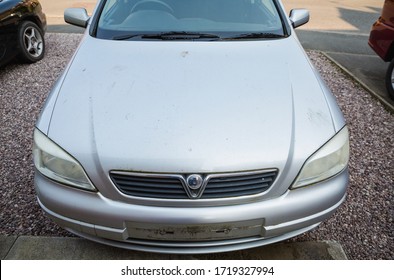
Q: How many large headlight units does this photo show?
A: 2